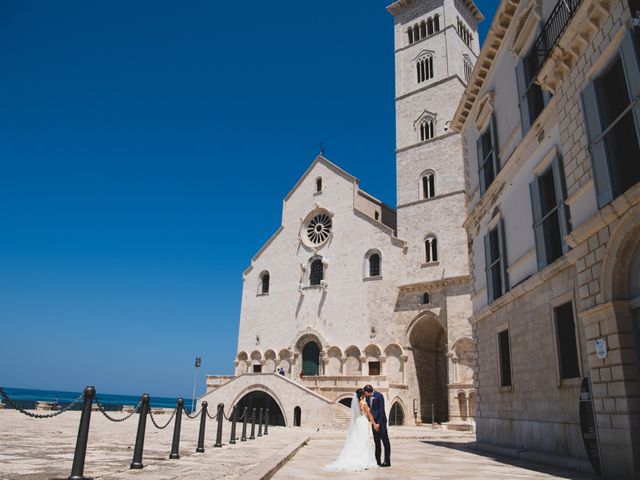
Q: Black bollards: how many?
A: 10